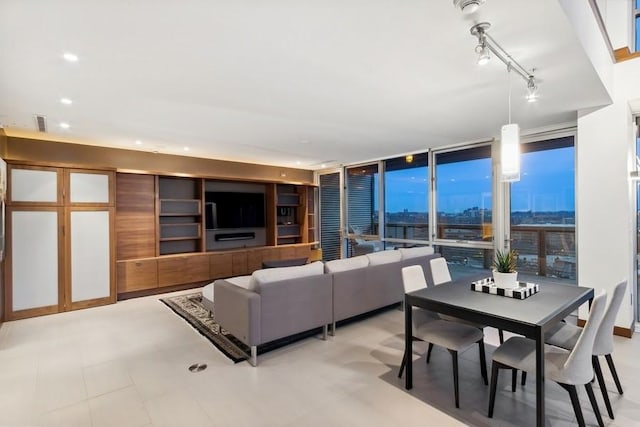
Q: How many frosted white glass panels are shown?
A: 4